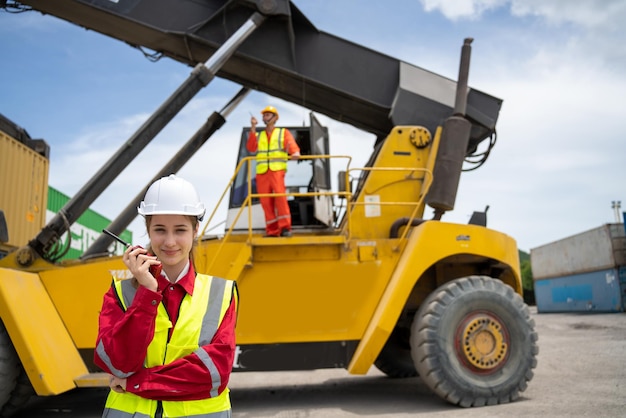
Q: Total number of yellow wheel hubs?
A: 1